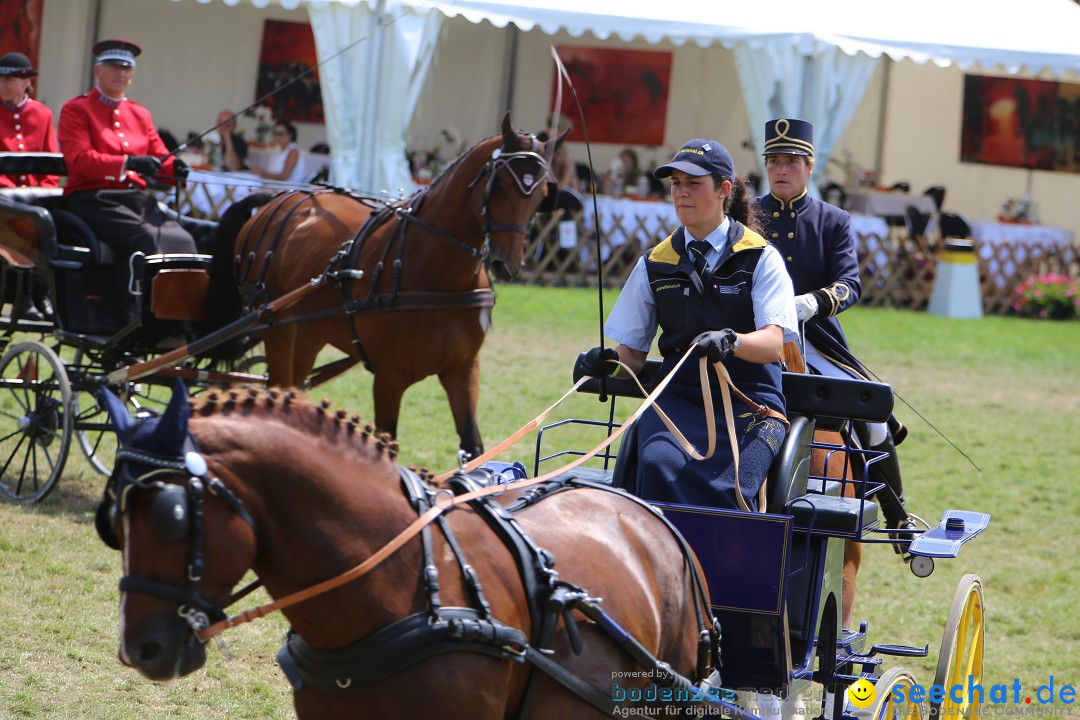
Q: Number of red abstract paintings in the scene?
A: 4